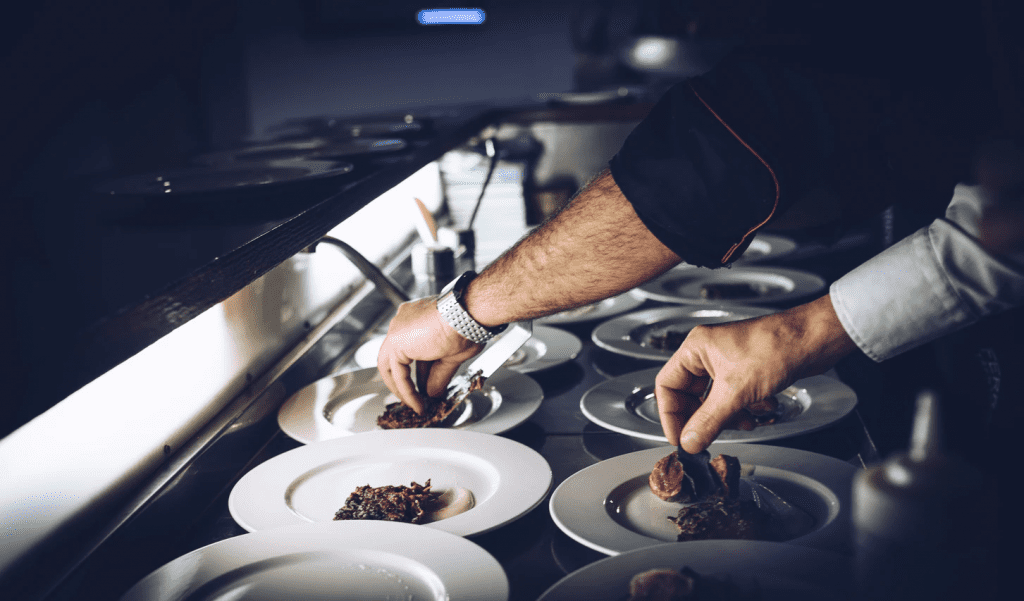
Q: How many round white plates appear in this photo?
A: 11